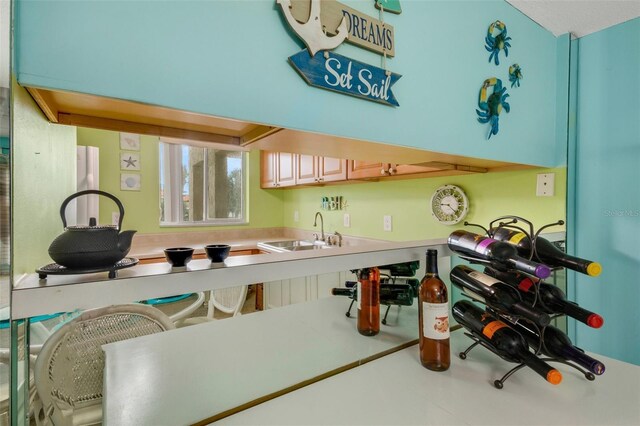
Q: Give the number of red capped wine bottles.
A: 1